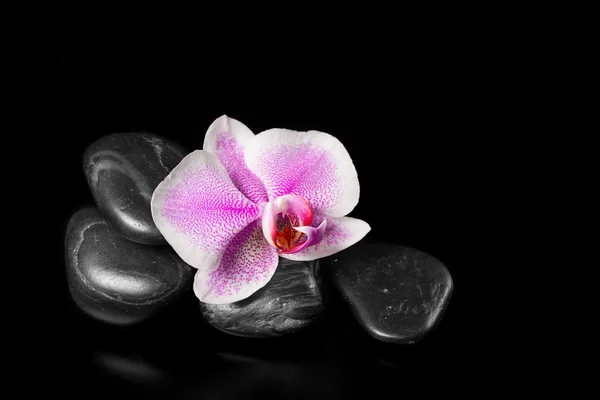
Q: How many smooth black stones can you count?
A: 4